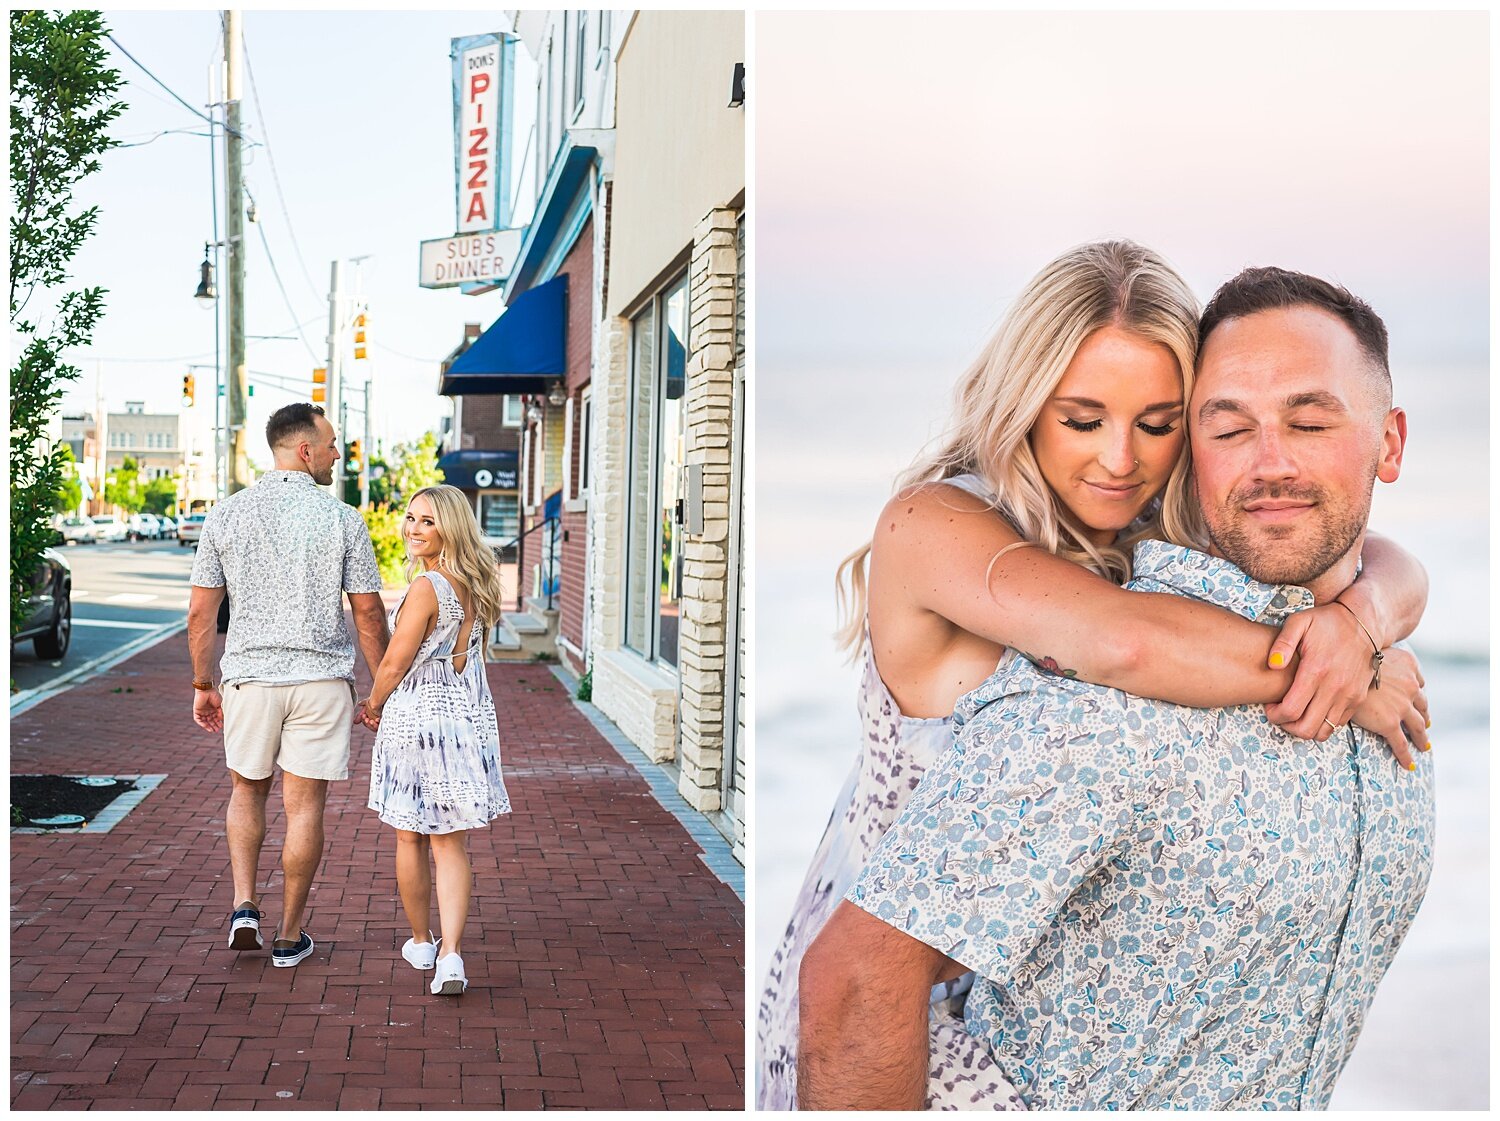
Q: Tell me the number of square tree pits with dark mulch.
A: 1